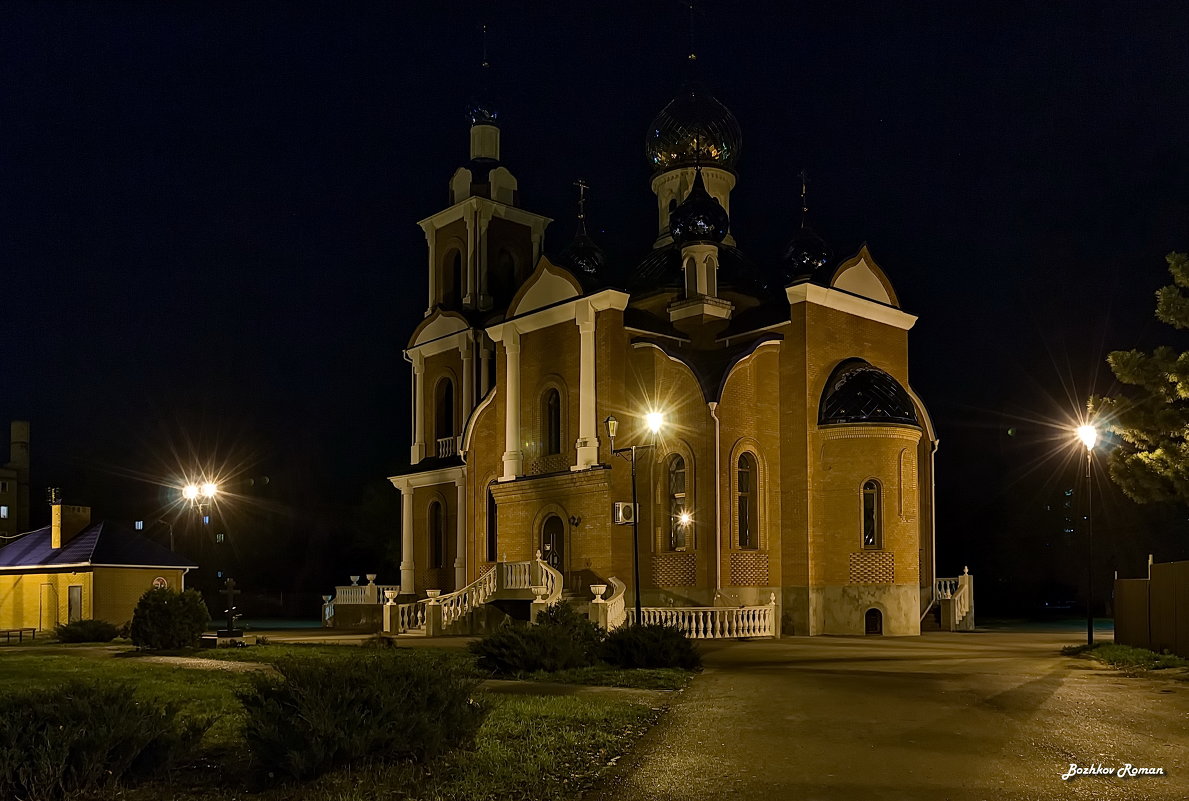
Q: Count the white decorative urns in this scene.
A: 7